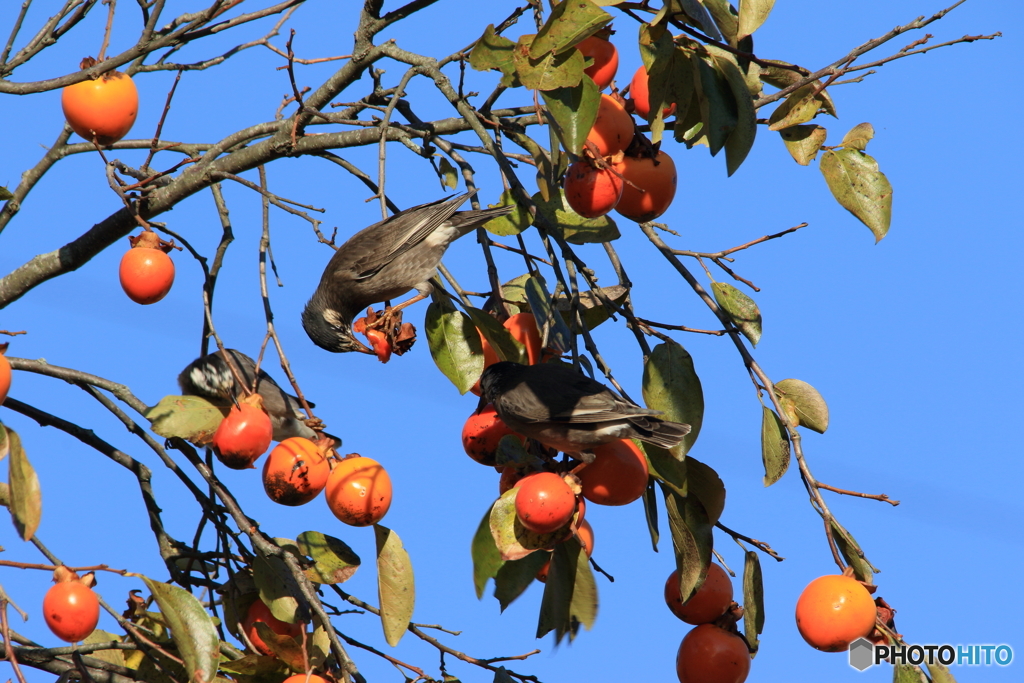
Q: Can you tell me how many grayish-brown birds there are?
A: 3